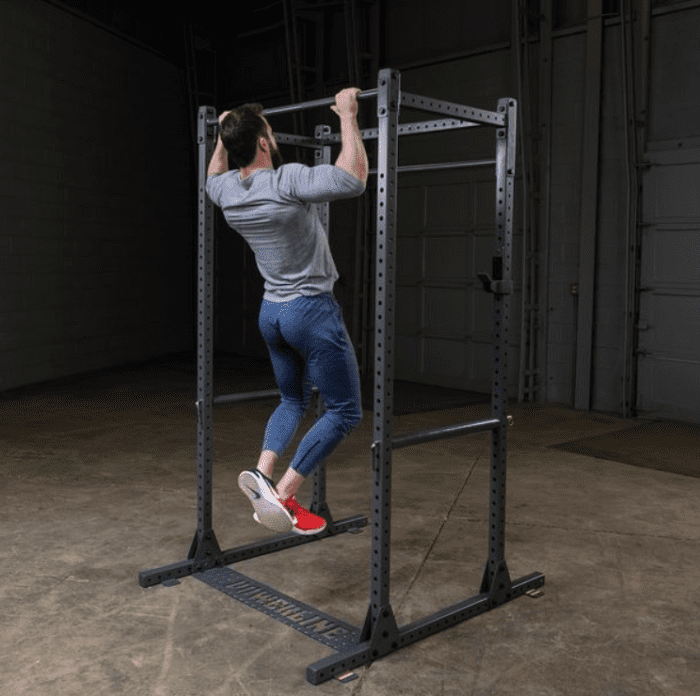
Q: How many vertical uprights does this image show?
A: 4